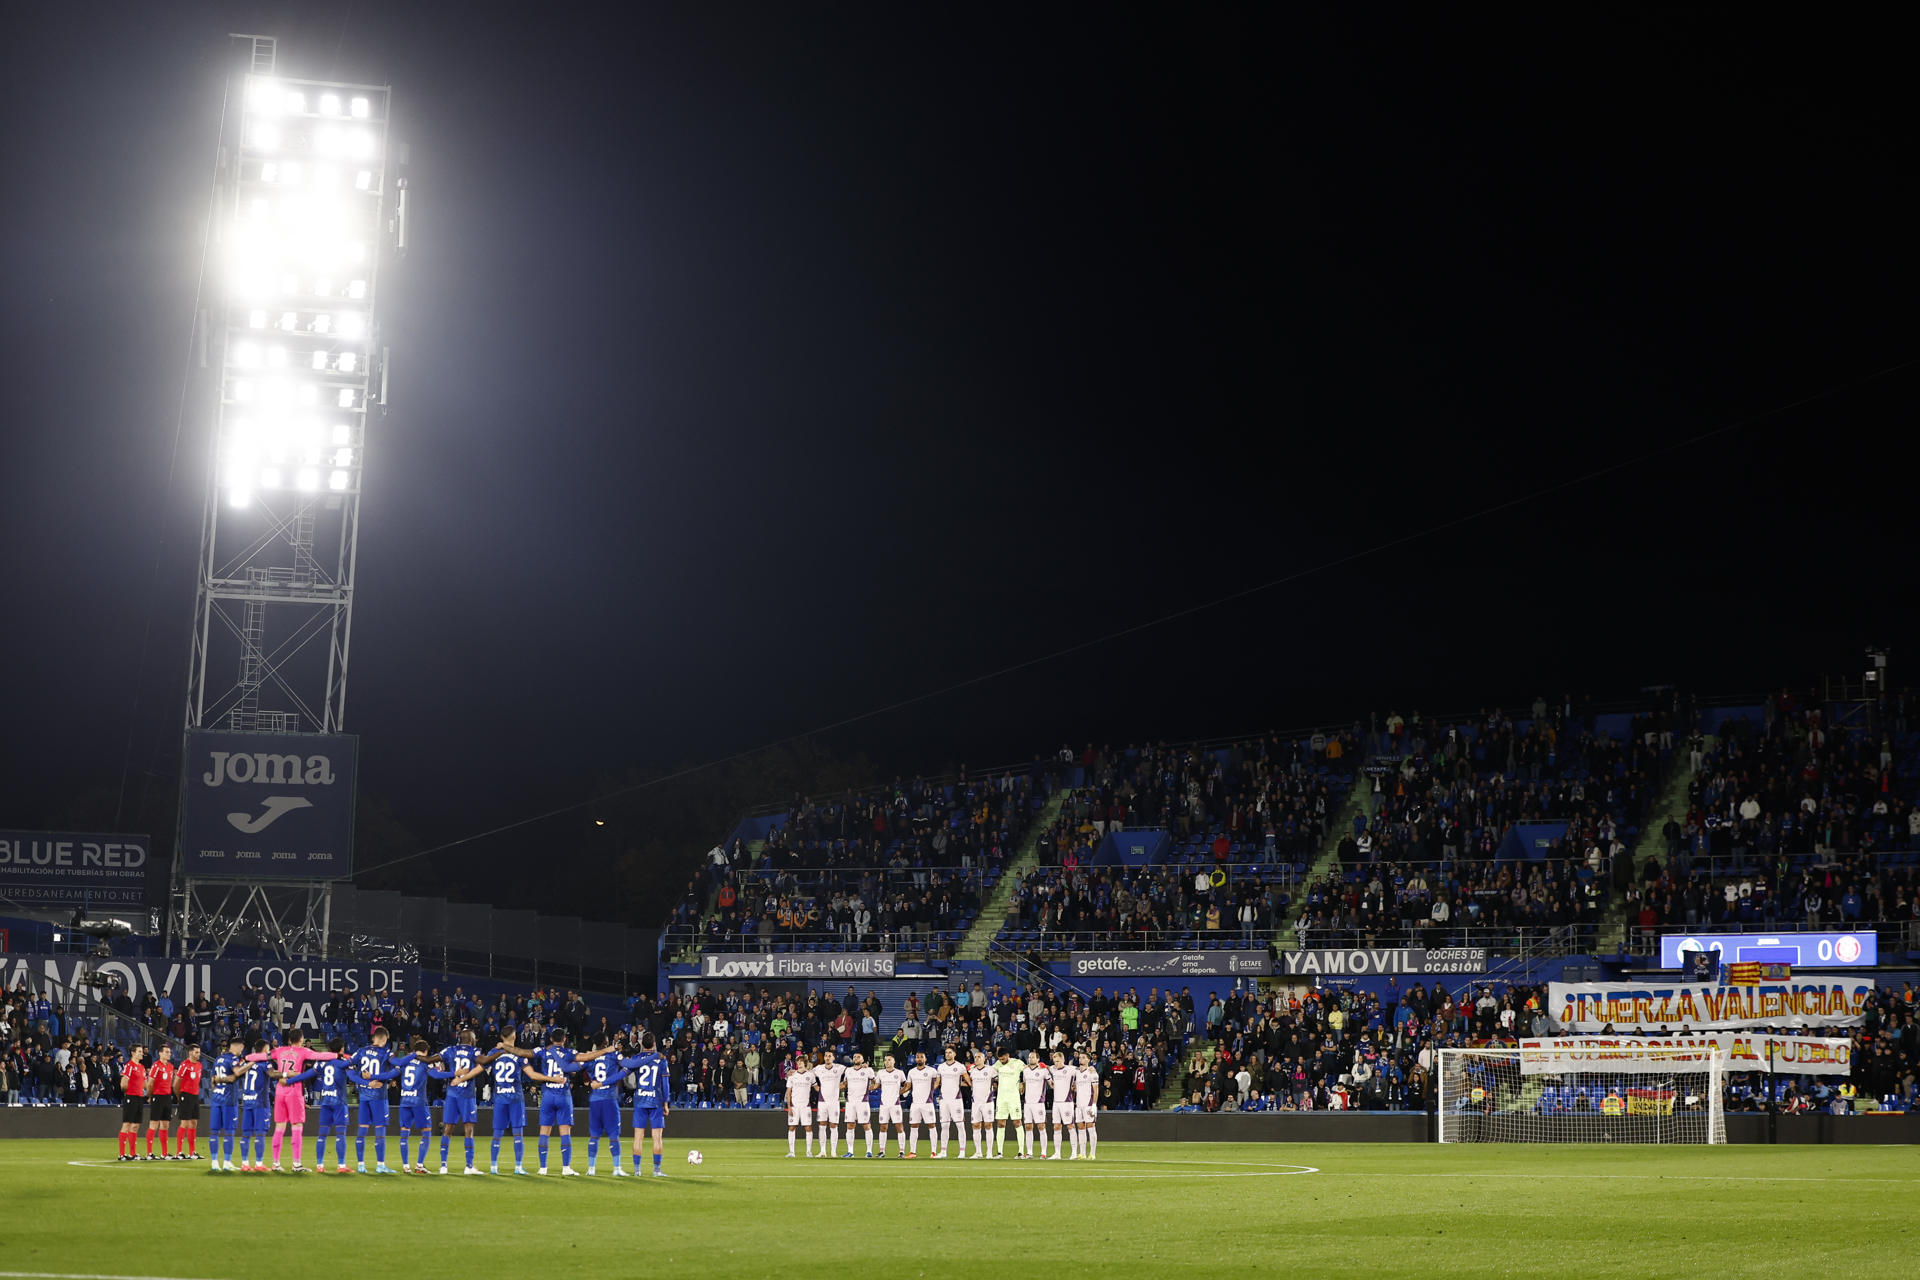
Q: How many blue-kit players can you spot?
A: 10